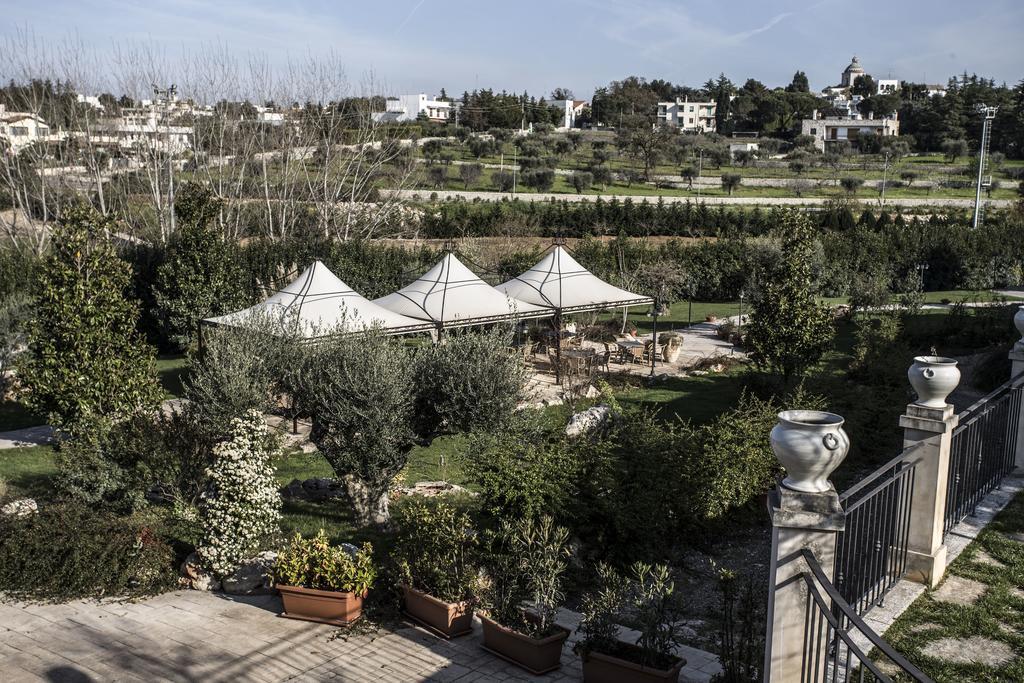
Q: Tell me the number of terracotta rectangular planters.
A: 4